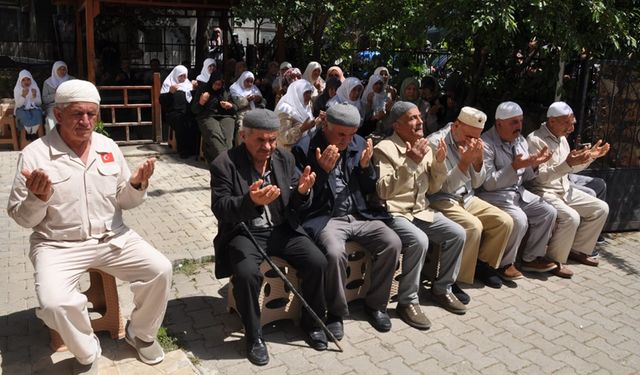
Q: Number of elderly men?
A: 7